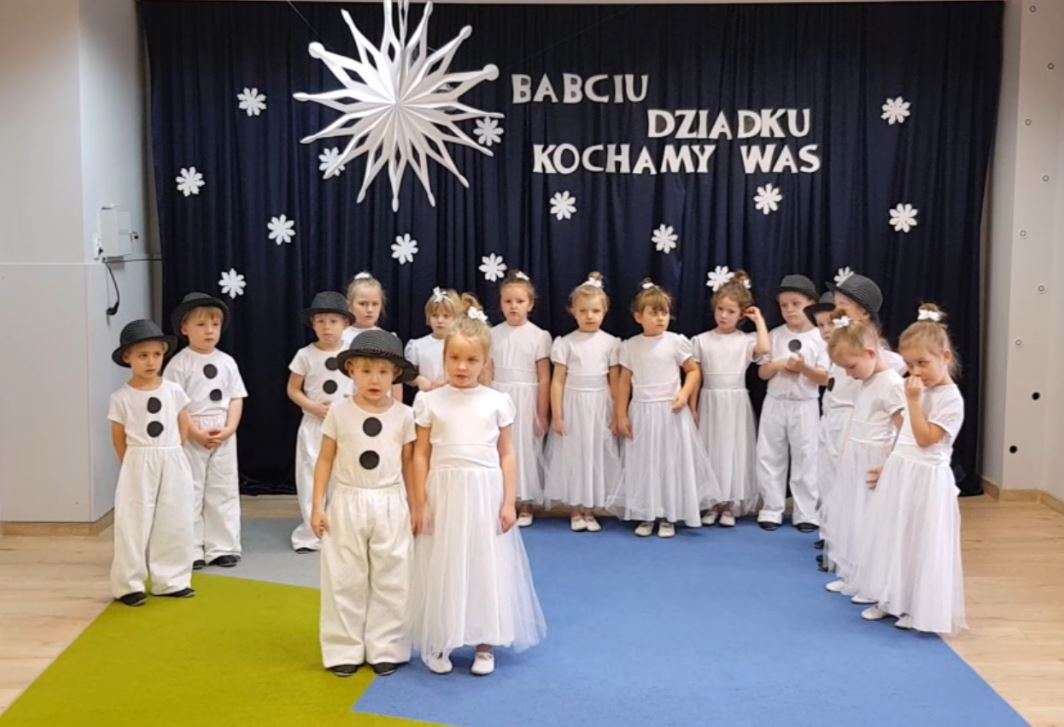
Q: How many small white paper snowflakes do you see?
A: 15